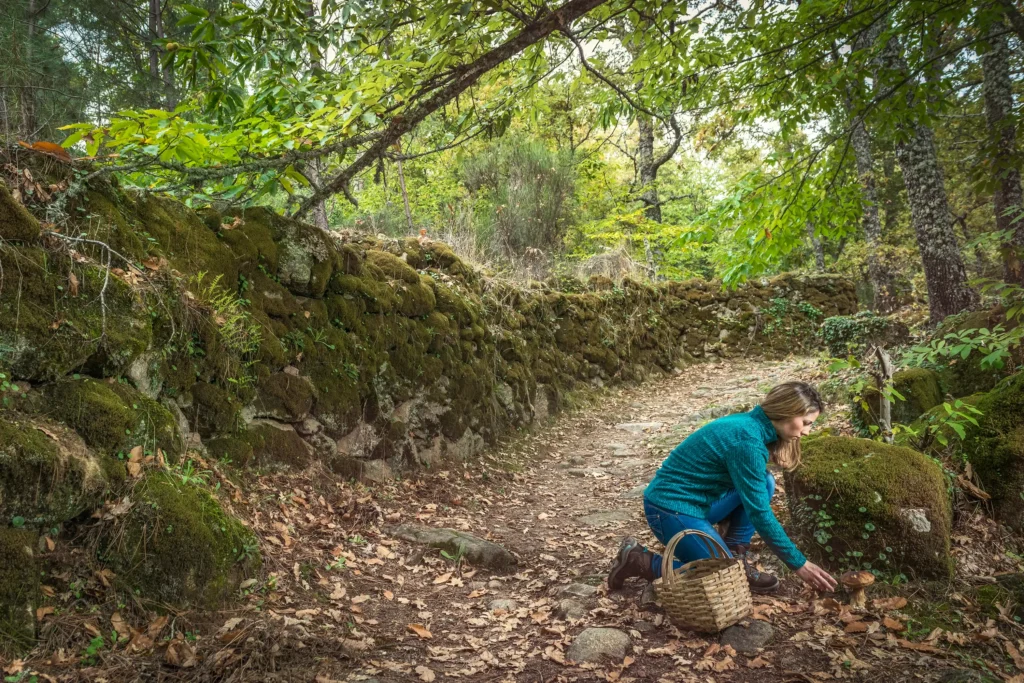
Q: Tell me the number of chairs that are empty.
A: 0